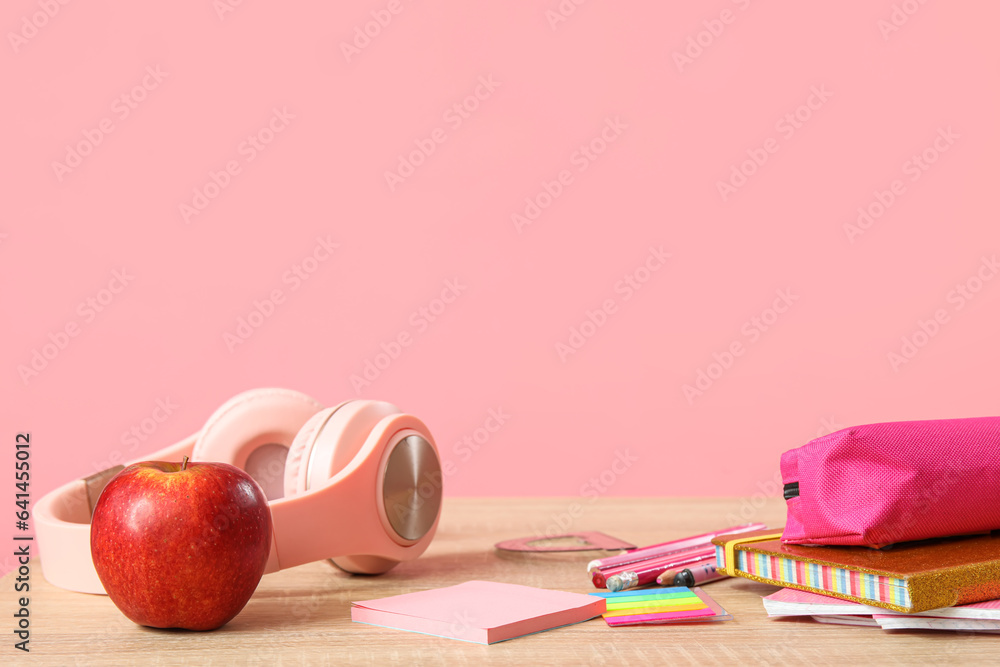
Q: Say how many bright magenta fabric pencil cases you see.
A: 1